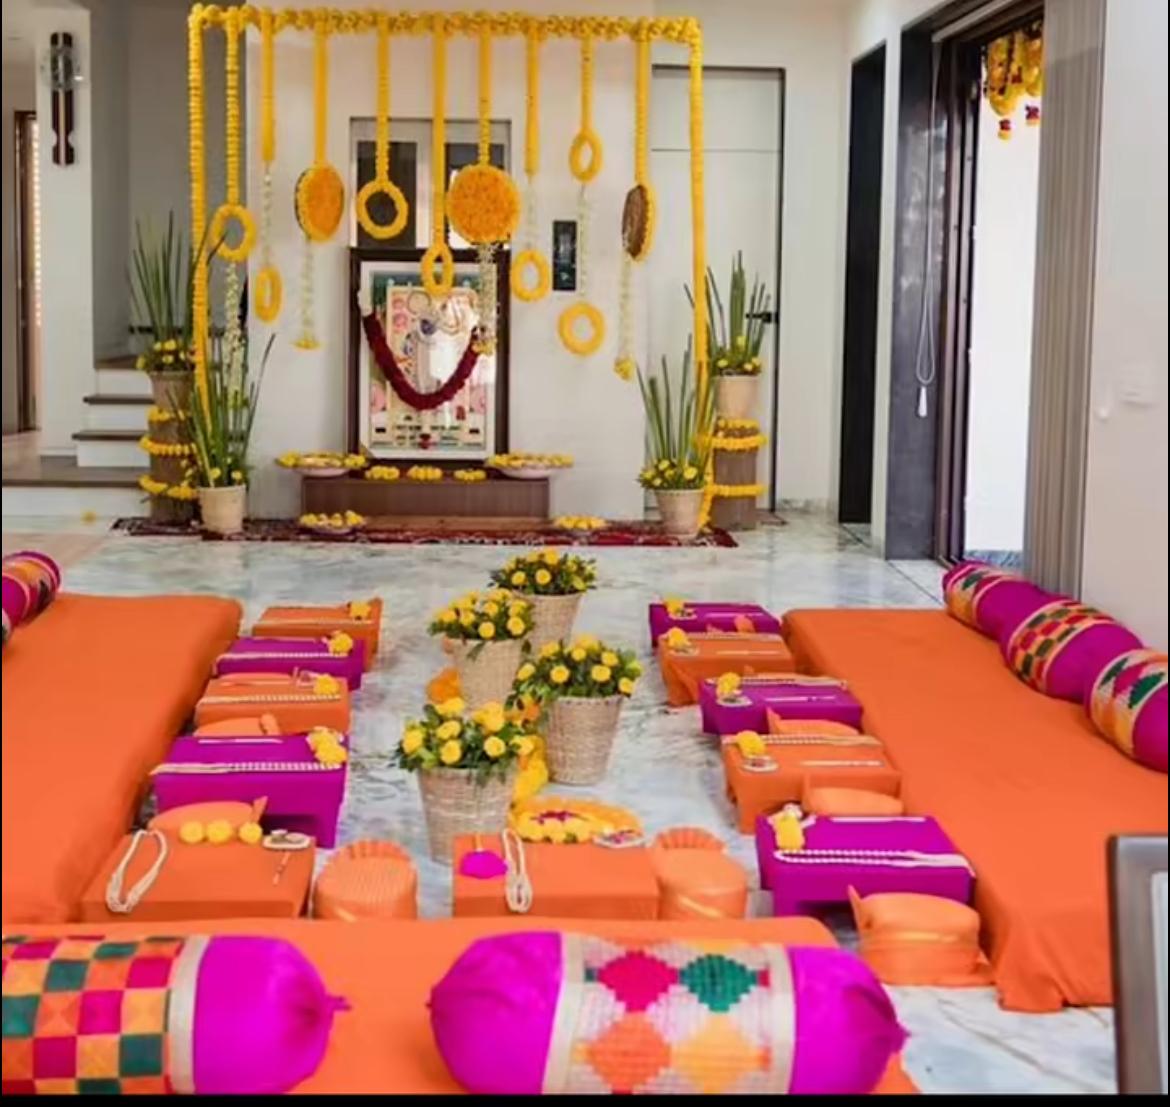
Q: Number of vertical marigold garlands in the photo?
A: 11